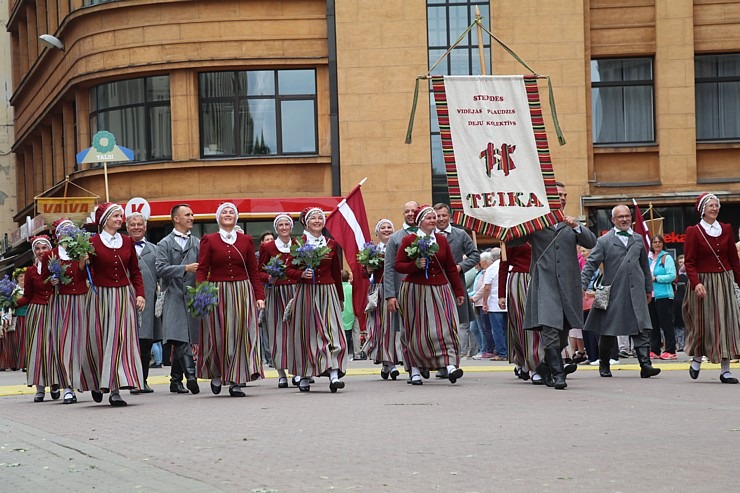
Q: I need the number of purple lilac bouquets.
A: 8